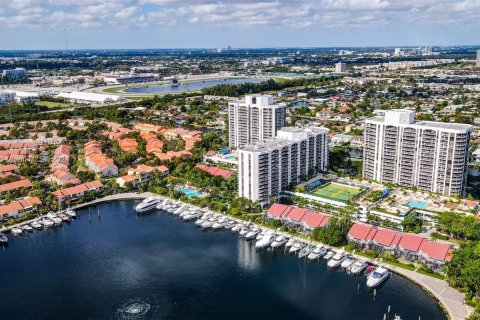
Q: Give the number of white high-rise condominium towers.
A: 3